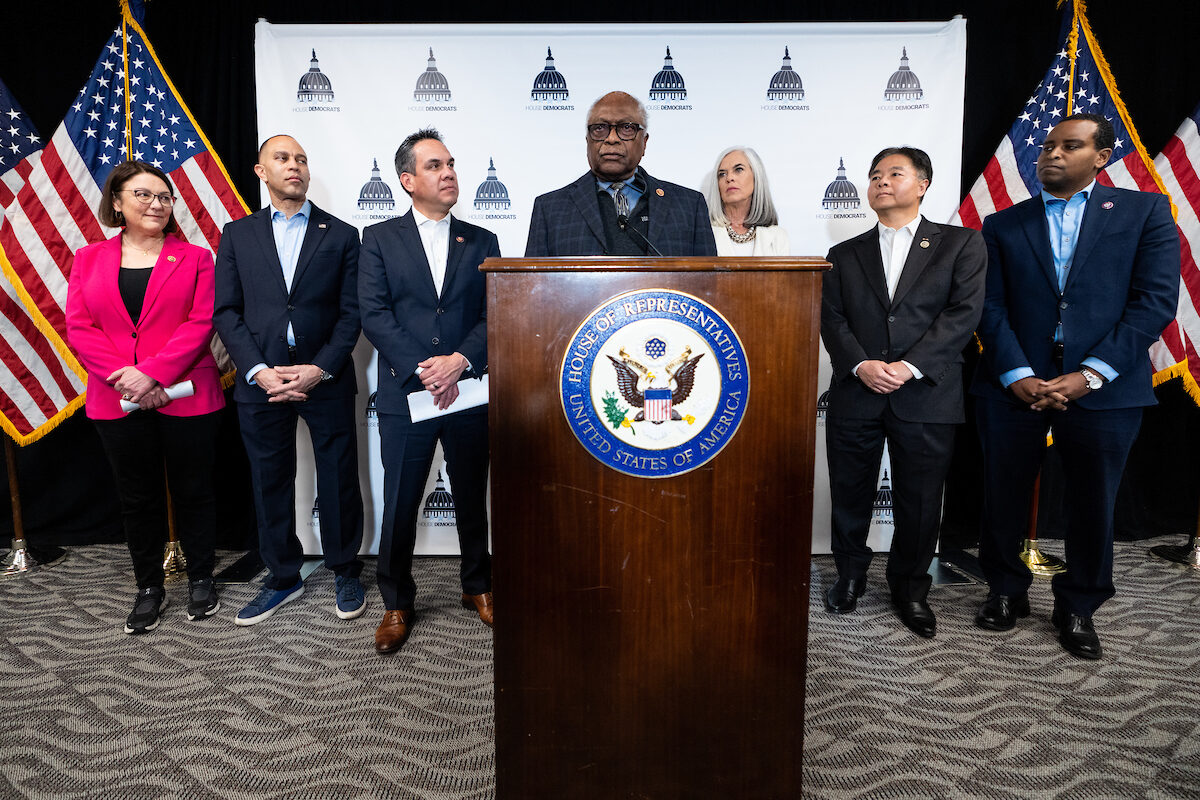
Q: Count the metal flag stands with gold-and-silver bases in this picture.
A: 4